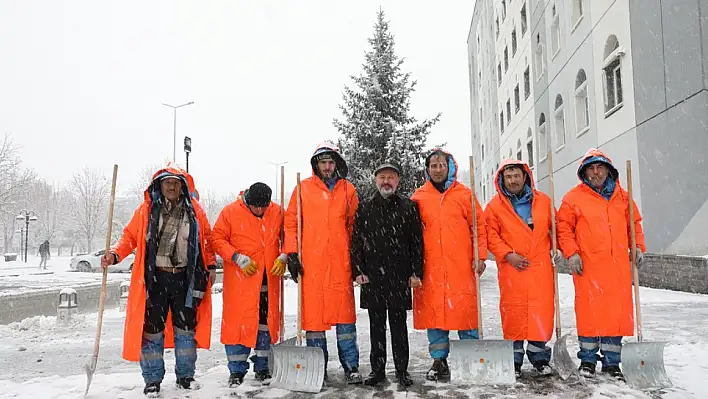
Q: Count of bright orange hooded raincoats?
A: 6